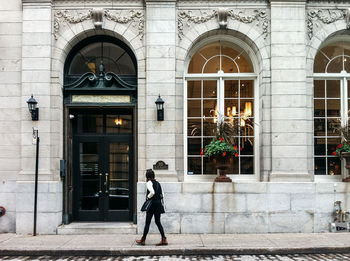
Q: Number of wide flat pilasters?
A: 3